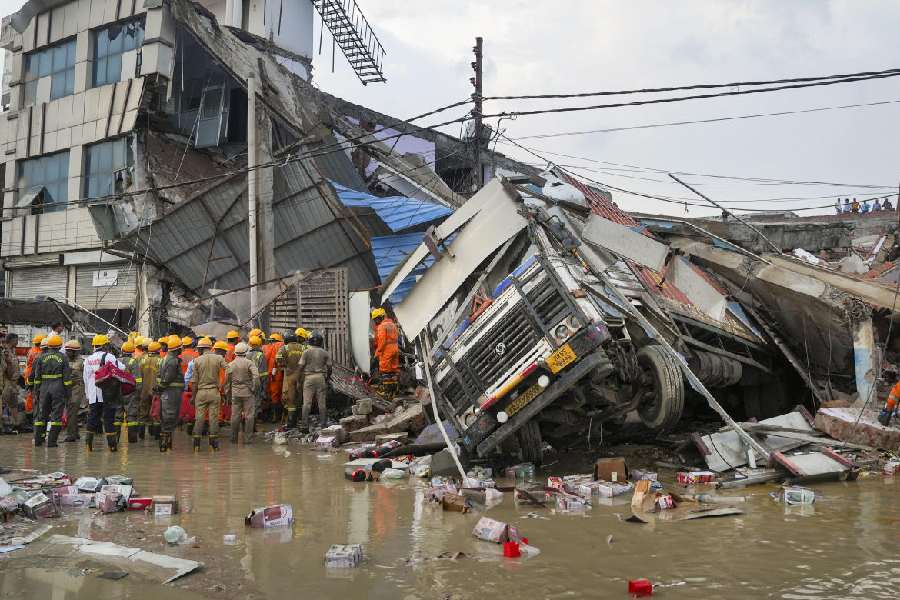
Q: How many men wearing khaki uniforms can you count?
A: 3